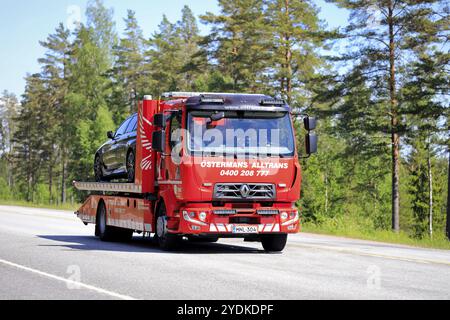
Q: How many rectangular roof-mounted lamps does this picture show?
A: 2